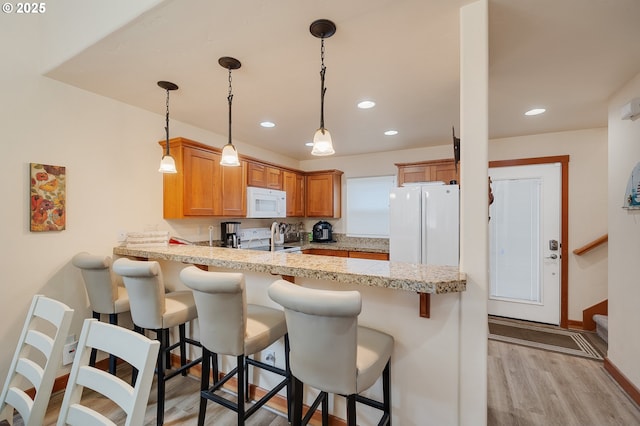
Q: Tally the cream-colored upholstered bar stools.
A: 4